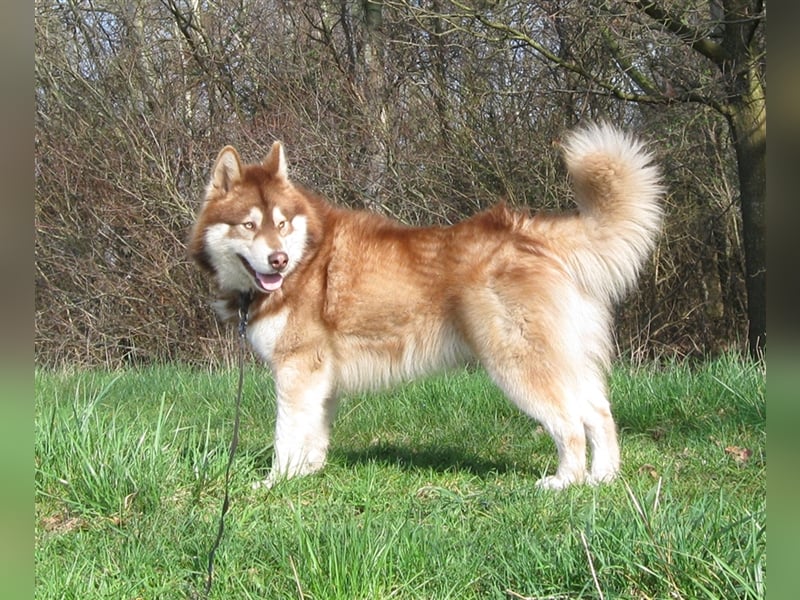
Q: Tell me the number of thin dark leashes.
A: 1